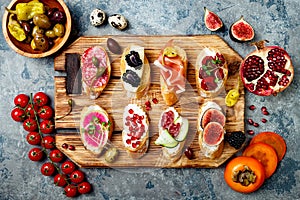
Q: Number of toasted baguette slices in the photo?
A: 8